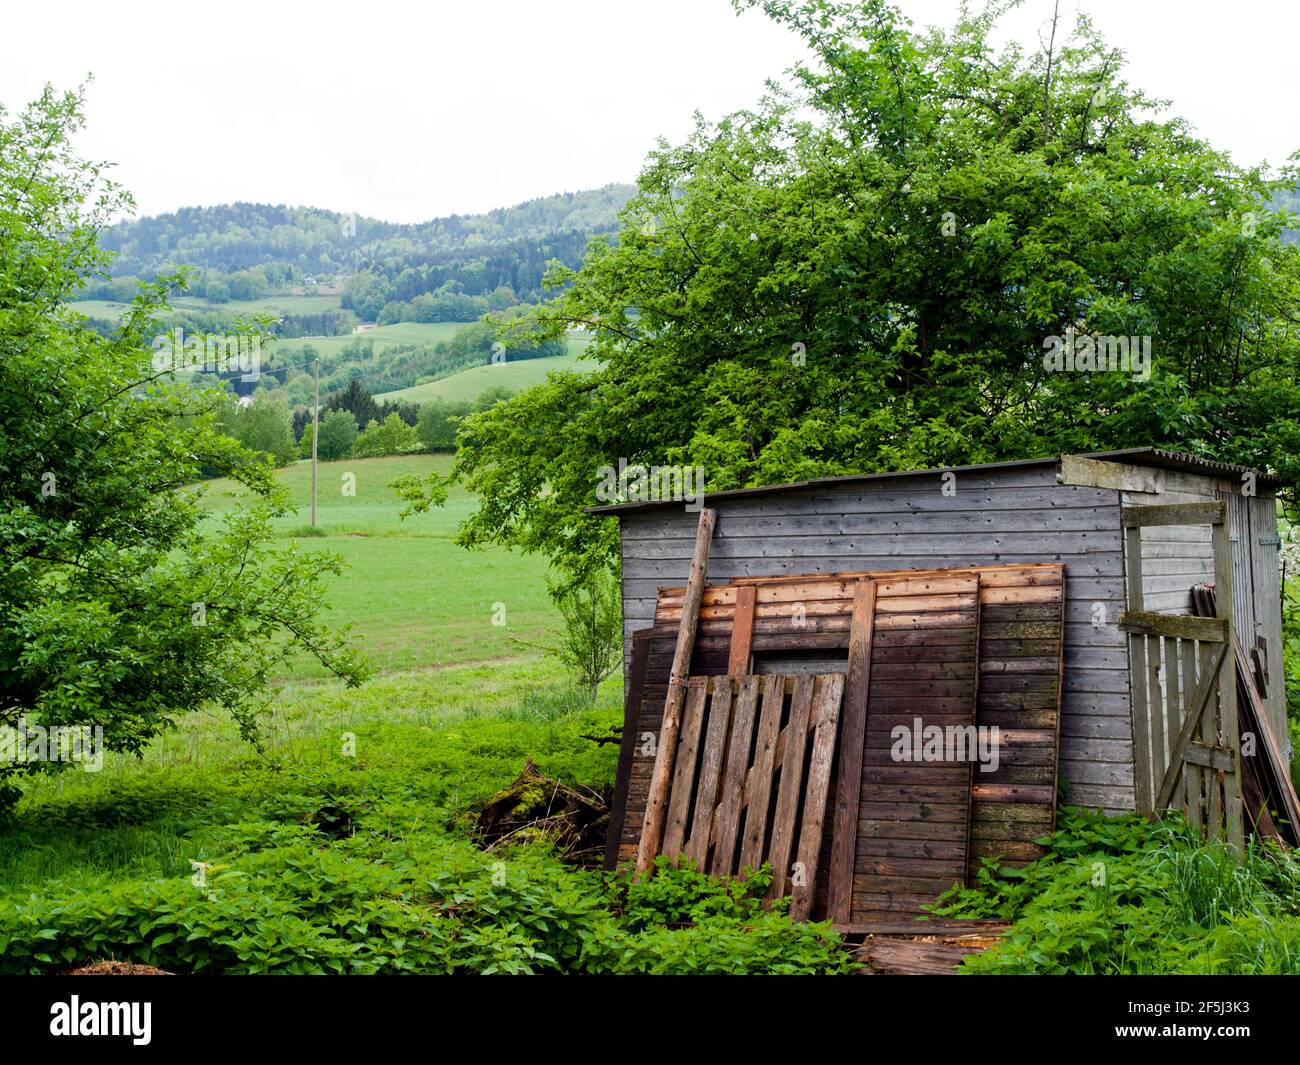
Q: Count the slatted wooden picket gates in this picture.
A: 2